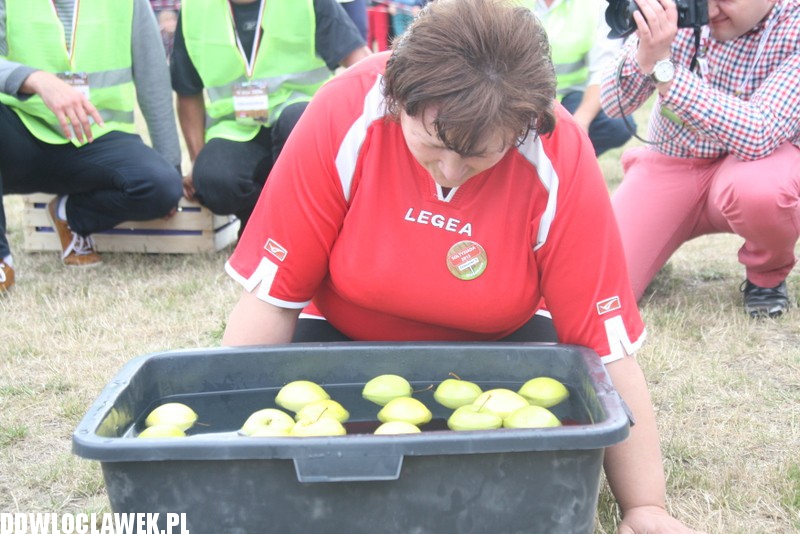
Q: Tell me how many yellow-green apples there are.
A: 14